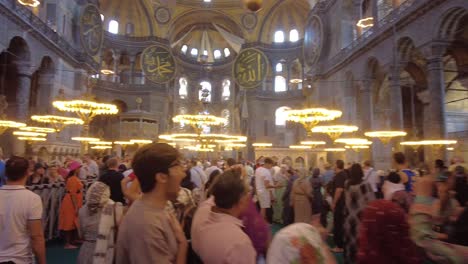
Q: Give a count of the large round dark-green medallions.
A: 4